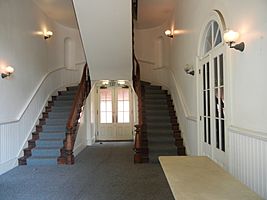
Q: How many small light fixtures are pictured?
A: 5